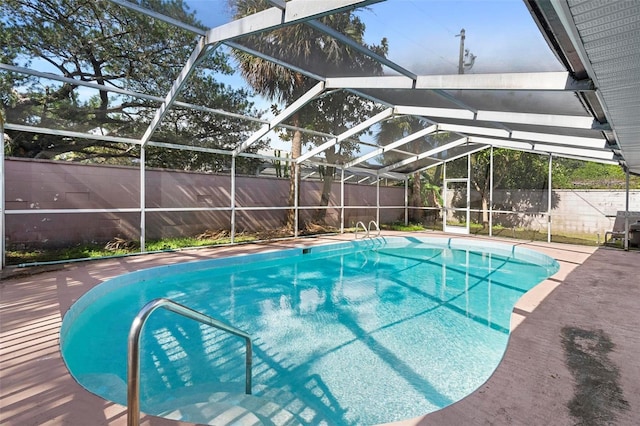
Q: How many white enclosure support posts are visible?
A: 12